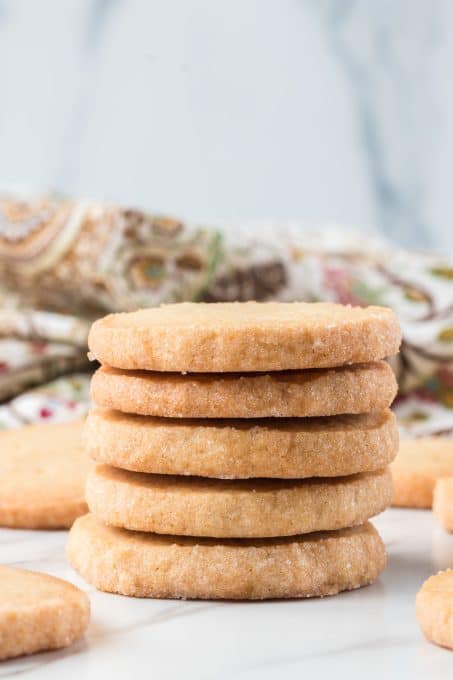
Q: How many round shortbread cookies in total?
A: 10